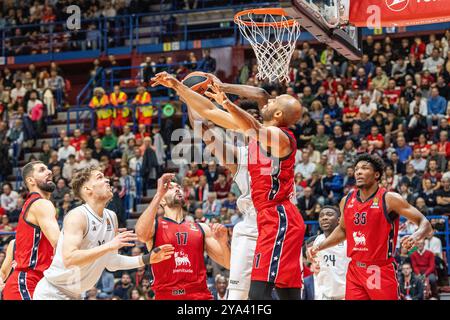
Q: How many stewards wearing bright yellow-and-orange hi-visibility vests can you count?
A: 3